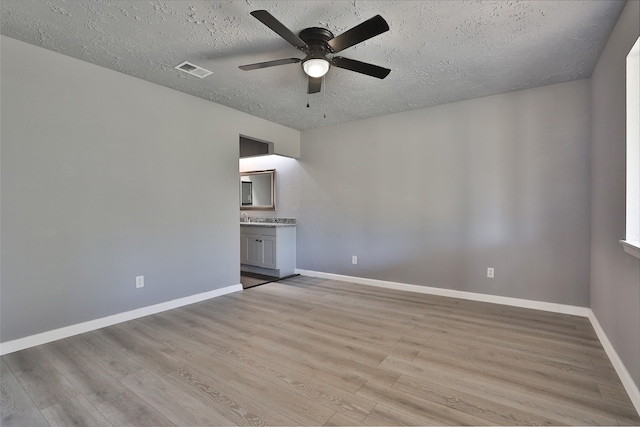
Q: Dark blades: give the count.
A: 5